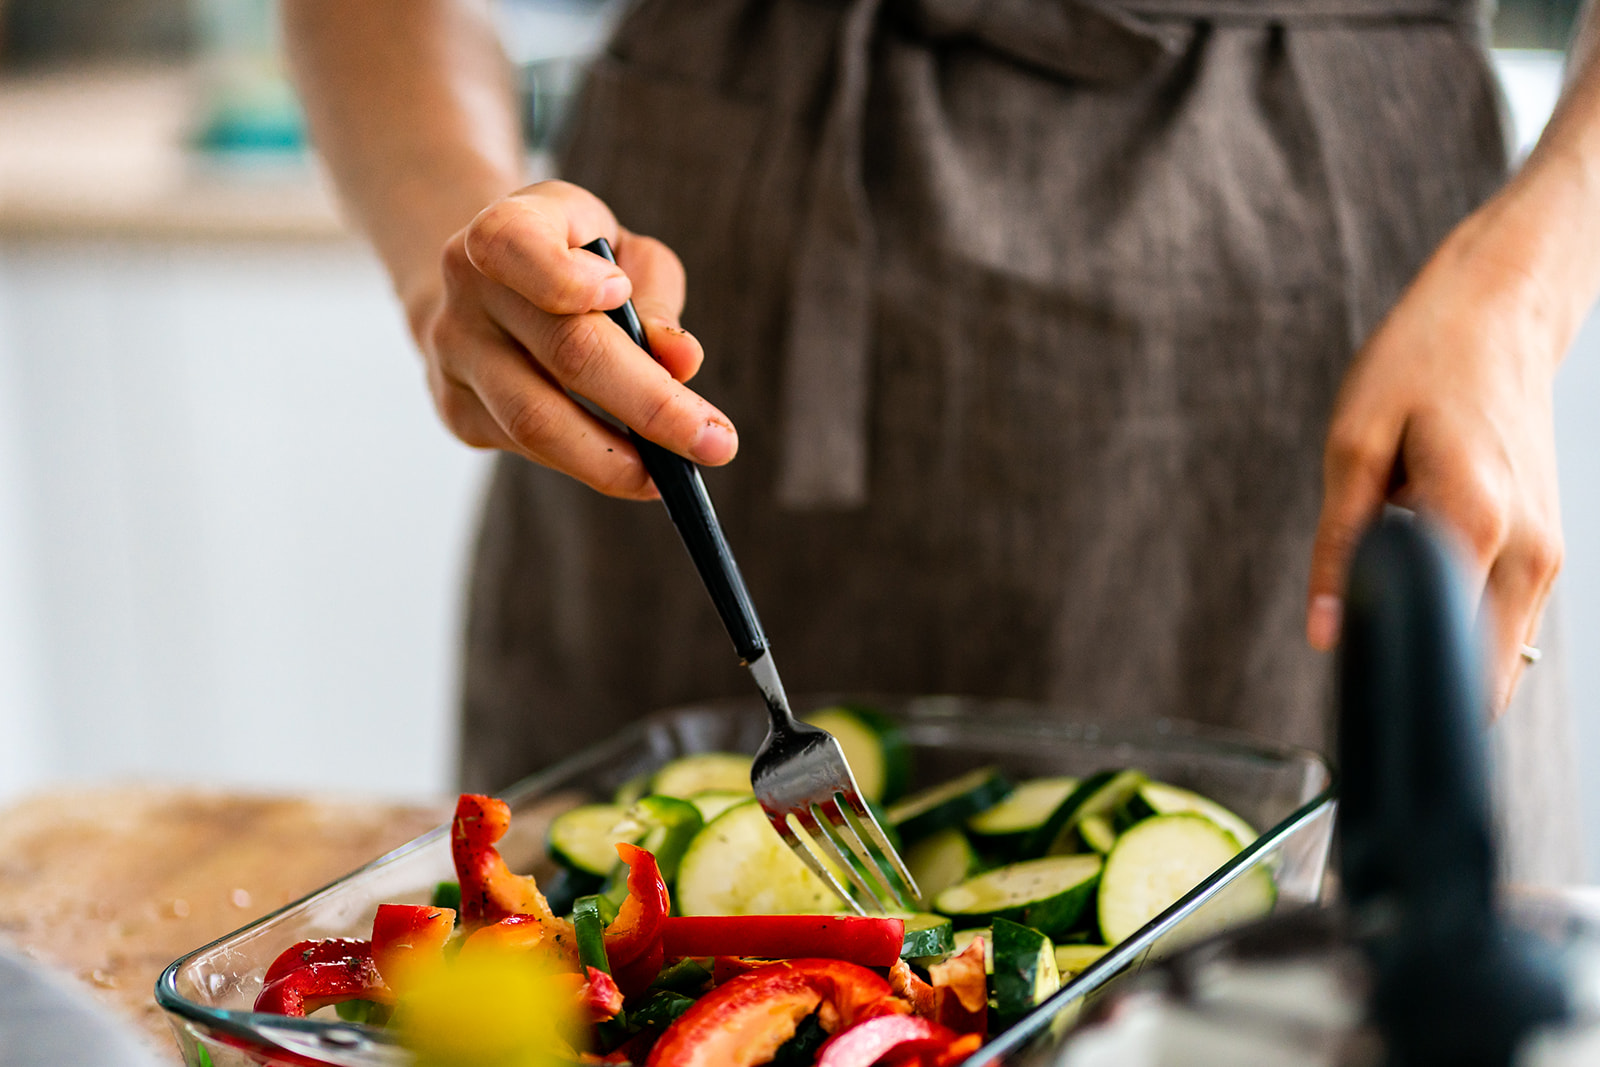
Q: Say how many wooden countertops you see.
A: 2